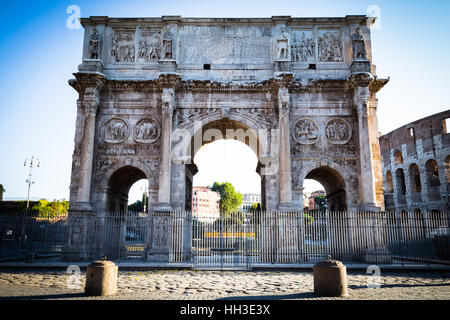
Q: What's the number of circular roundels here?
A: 4